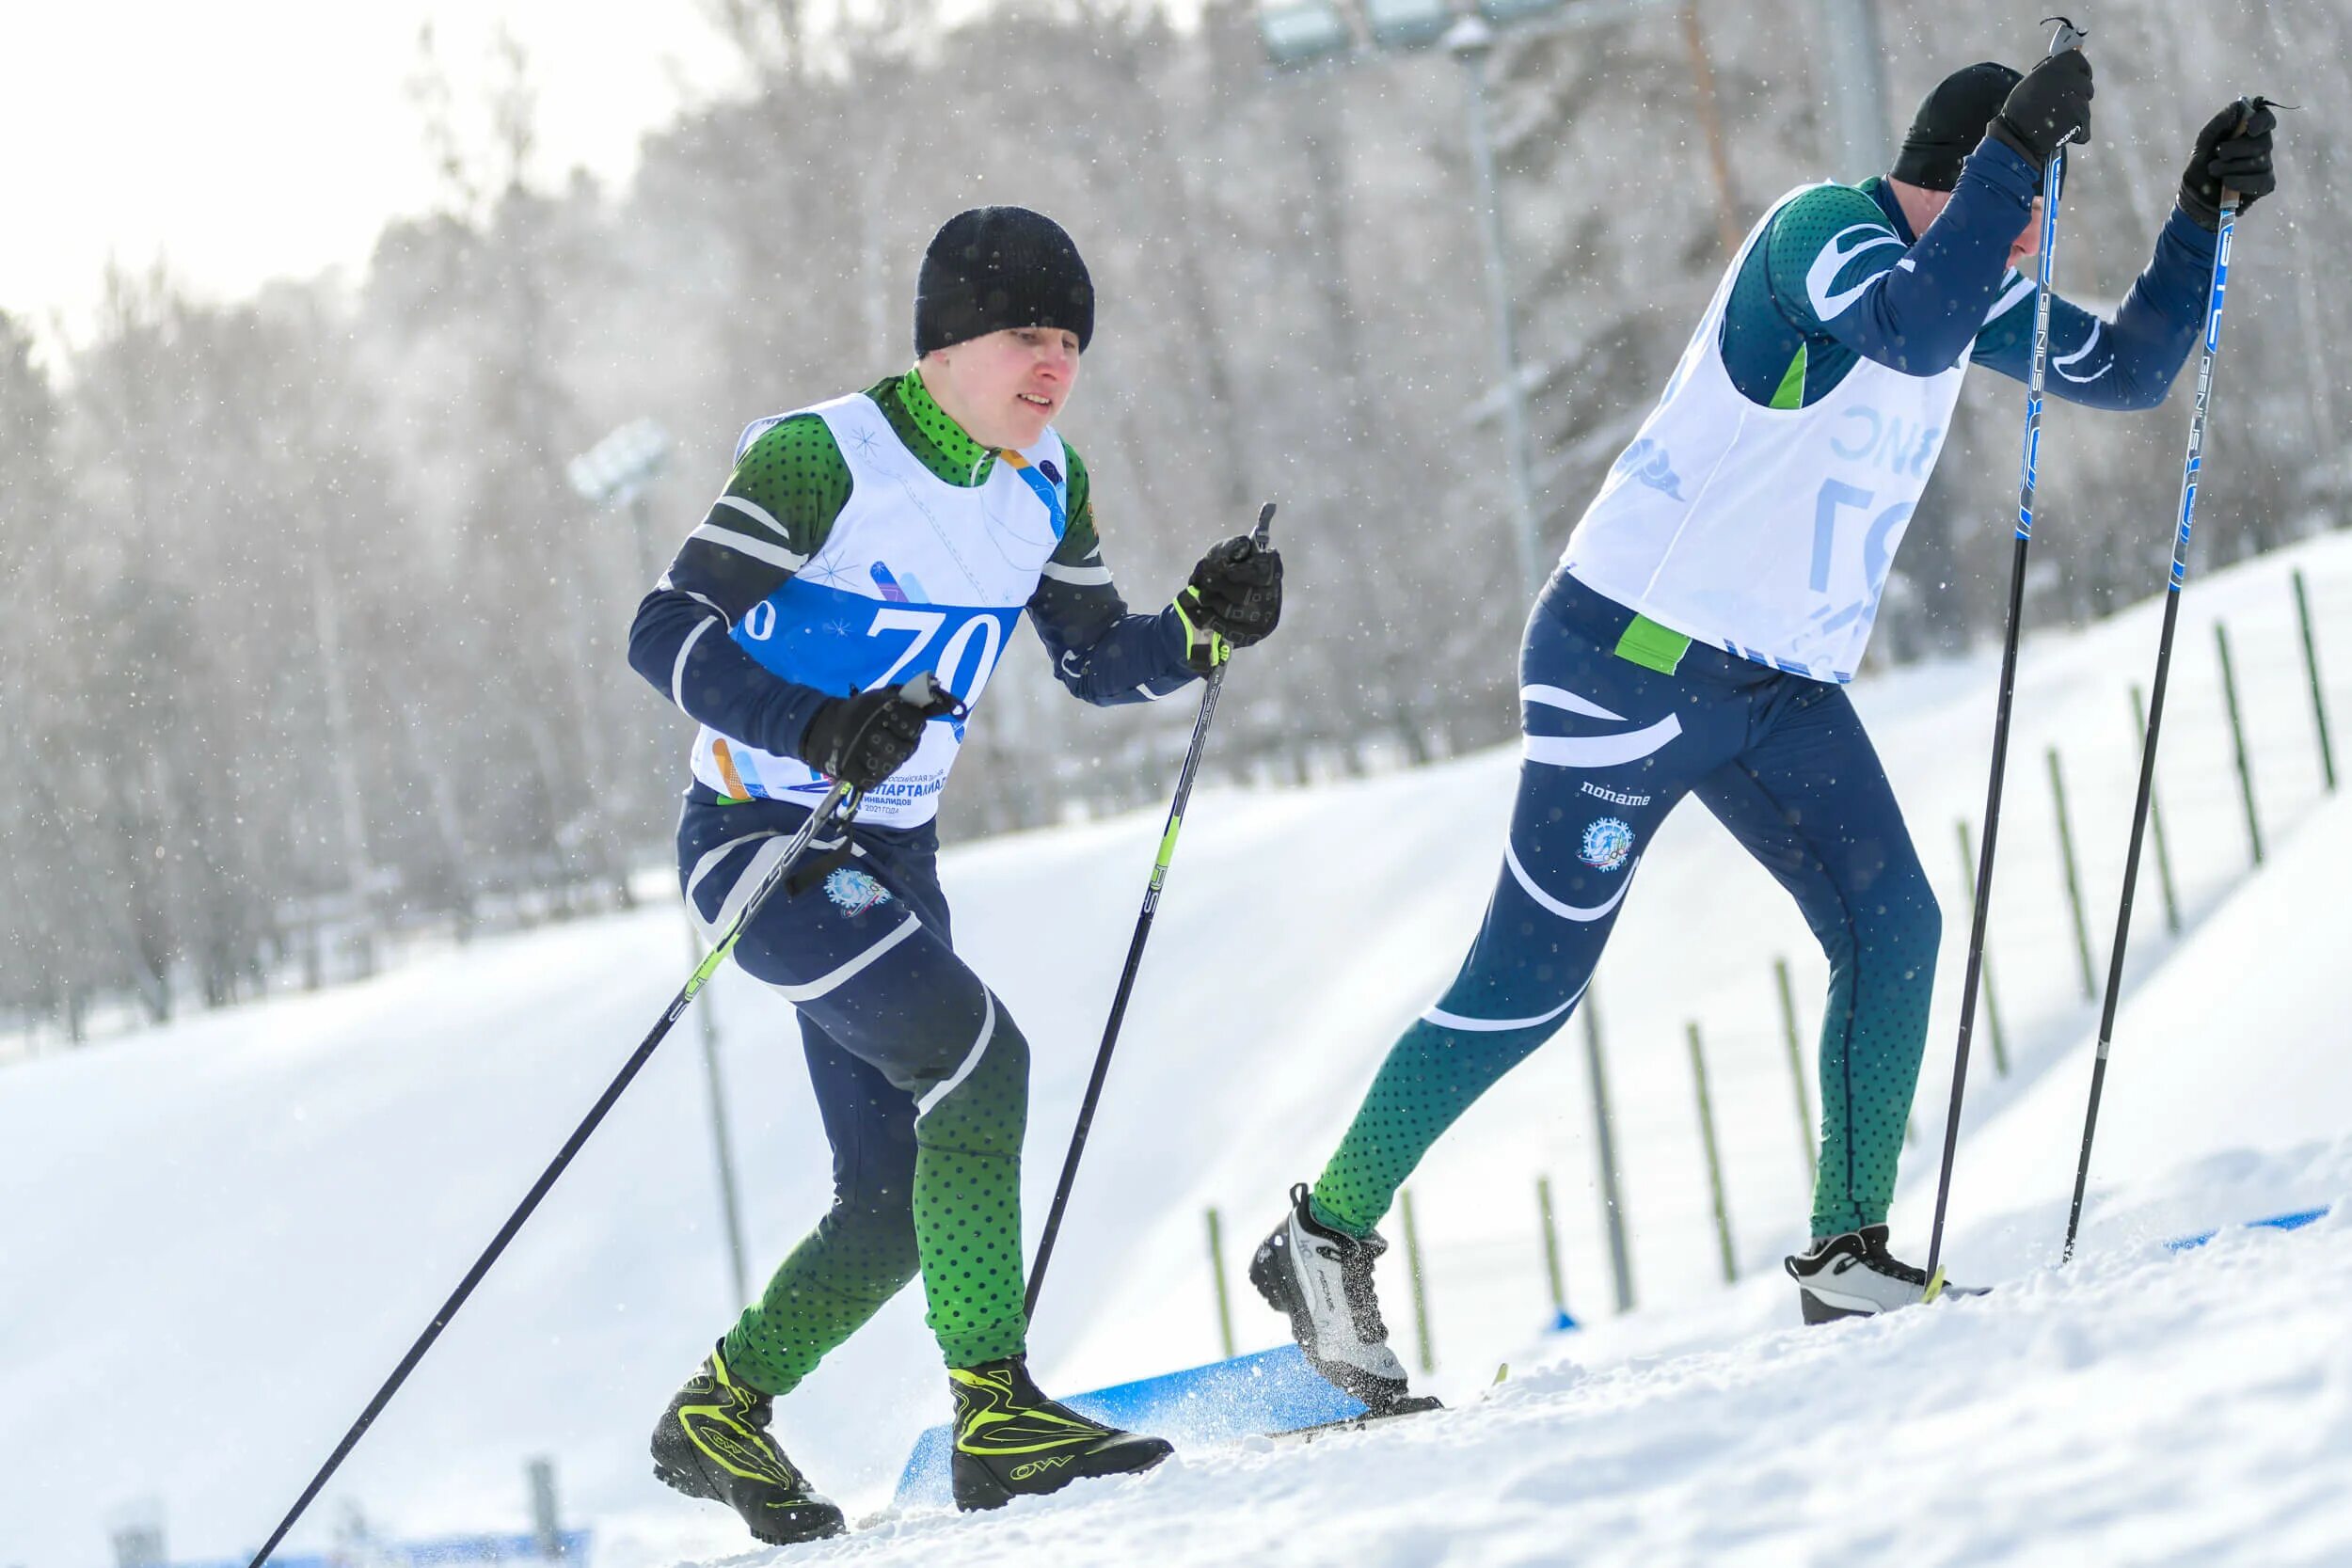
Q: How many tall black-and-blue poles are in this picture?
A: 2